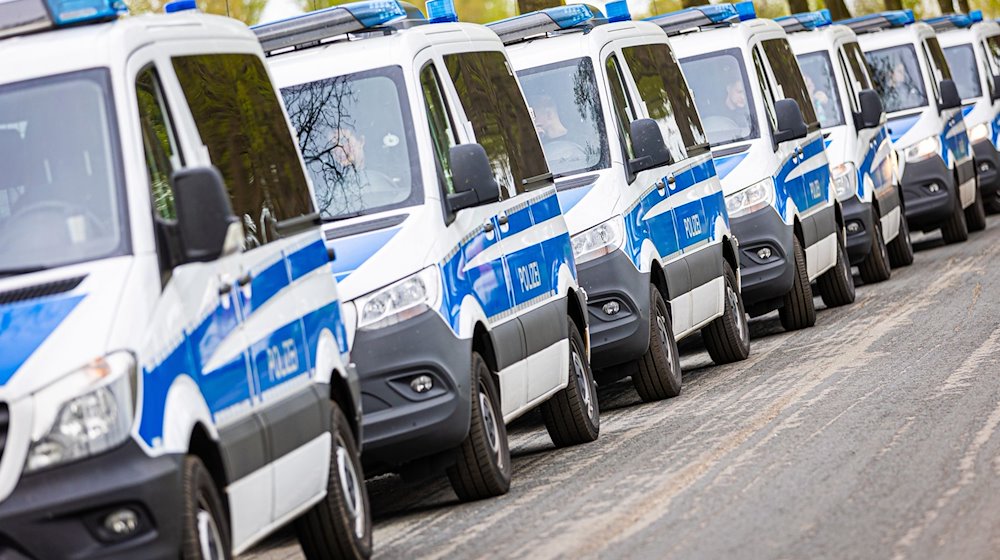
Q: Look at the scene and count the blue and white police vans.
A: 7